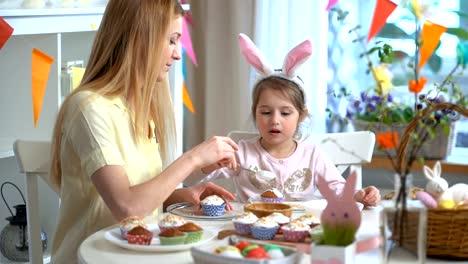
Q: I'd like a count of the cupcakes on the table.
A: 12